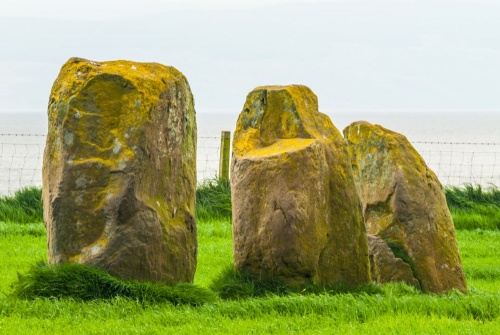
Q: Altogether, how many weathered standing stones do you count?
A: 3